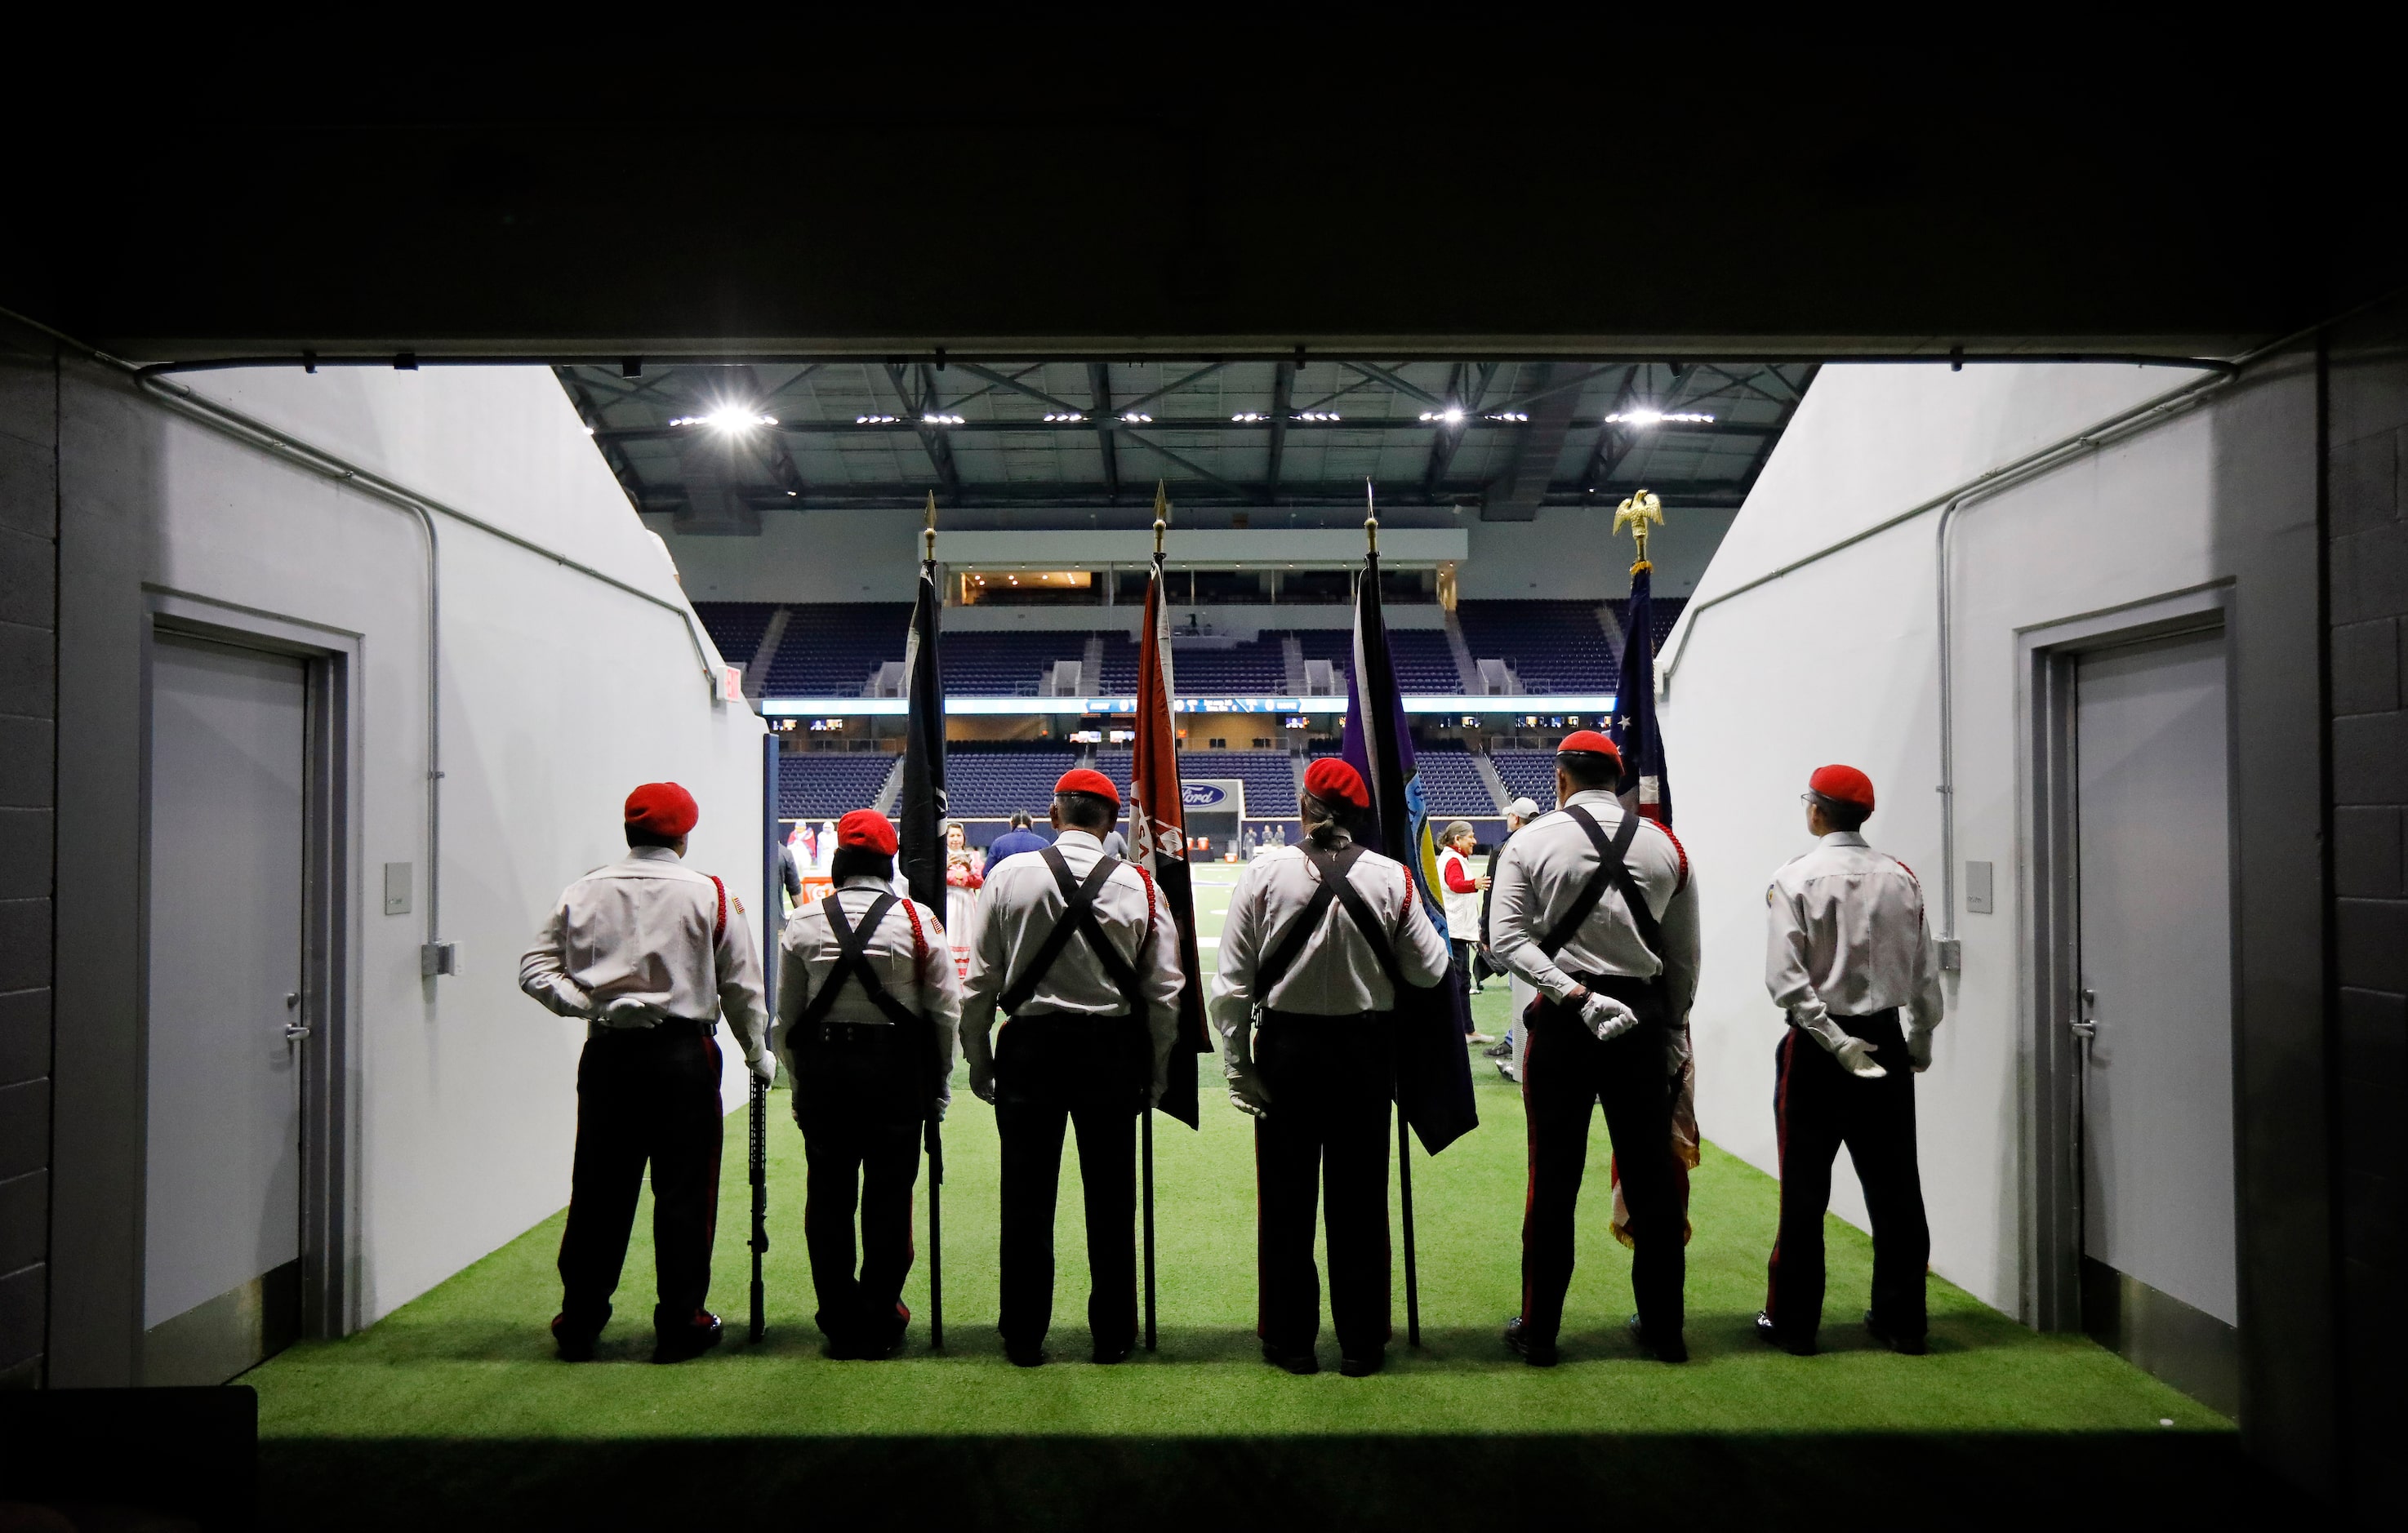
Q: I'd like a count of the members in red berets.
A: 6